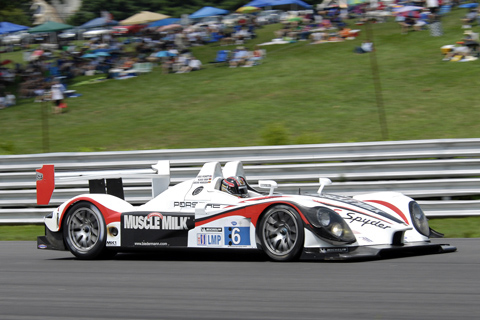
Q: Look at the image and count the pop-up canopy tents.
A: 7